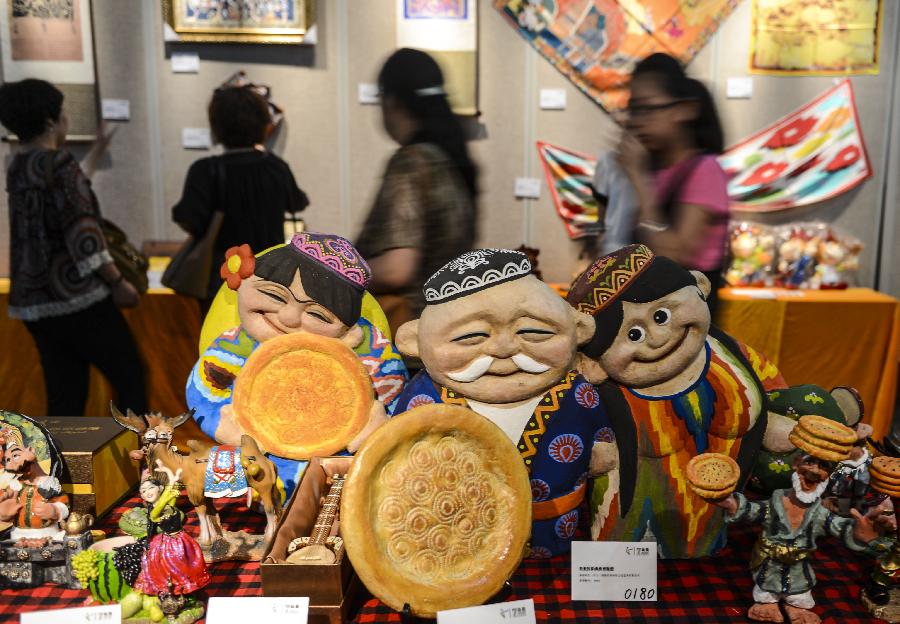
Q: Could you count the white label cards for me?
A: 11